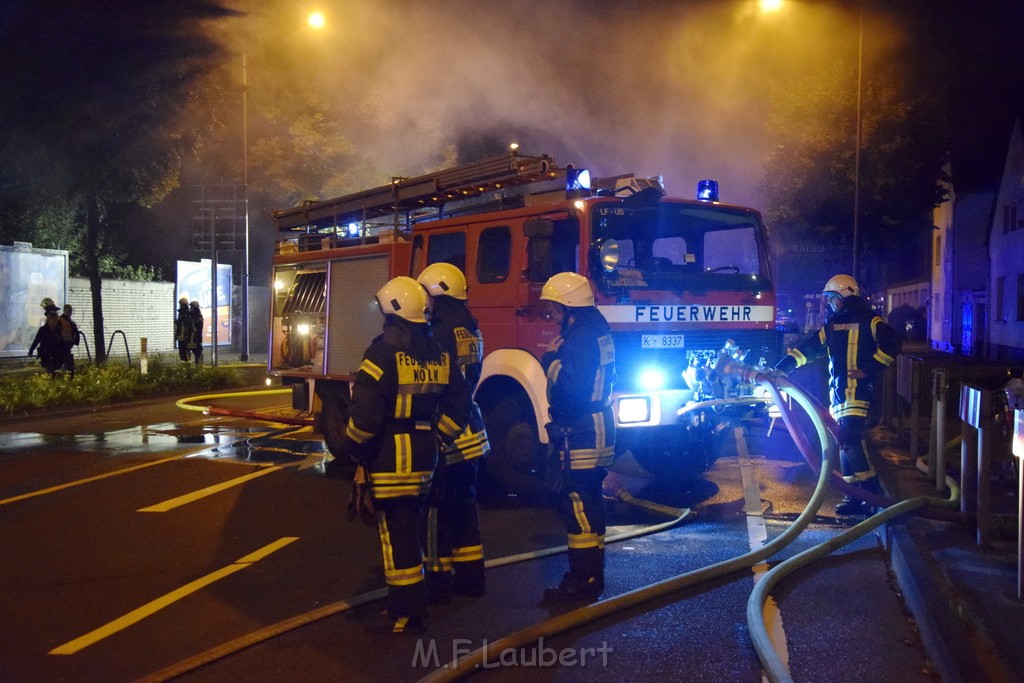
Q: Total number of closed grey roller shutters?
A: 1